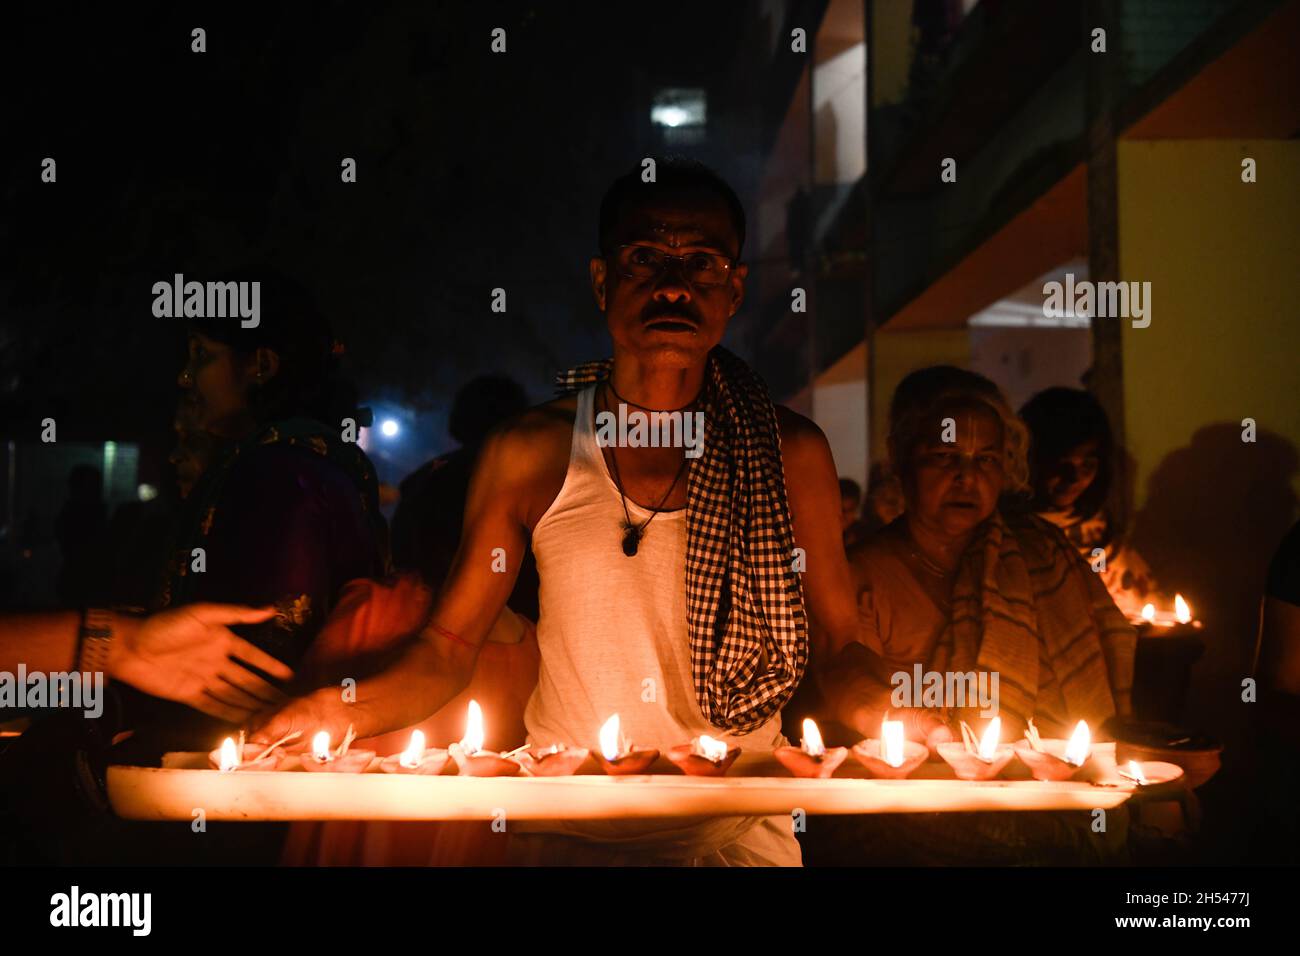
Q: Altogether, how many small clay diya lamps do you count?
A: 11